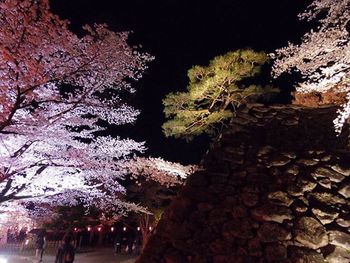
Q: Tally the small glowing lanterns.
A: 7